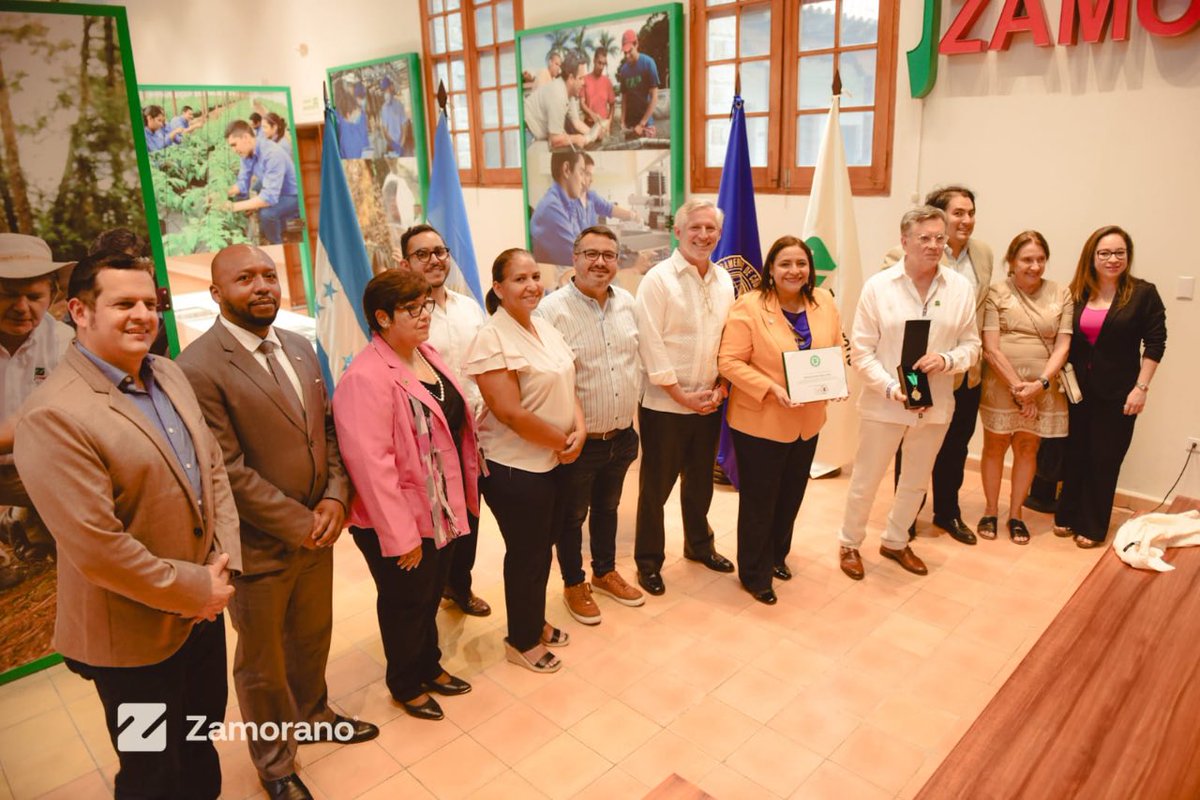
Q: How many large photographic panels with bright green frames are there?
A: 4